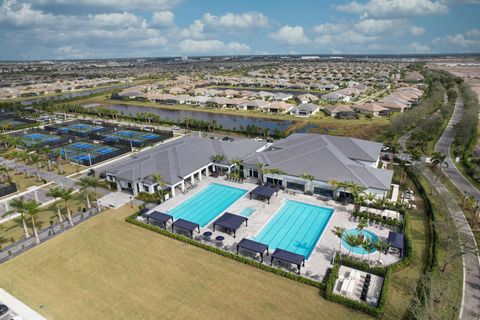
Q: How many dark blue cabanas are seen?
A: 7